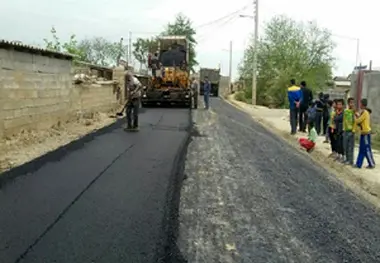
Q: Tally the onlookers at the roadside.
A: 11